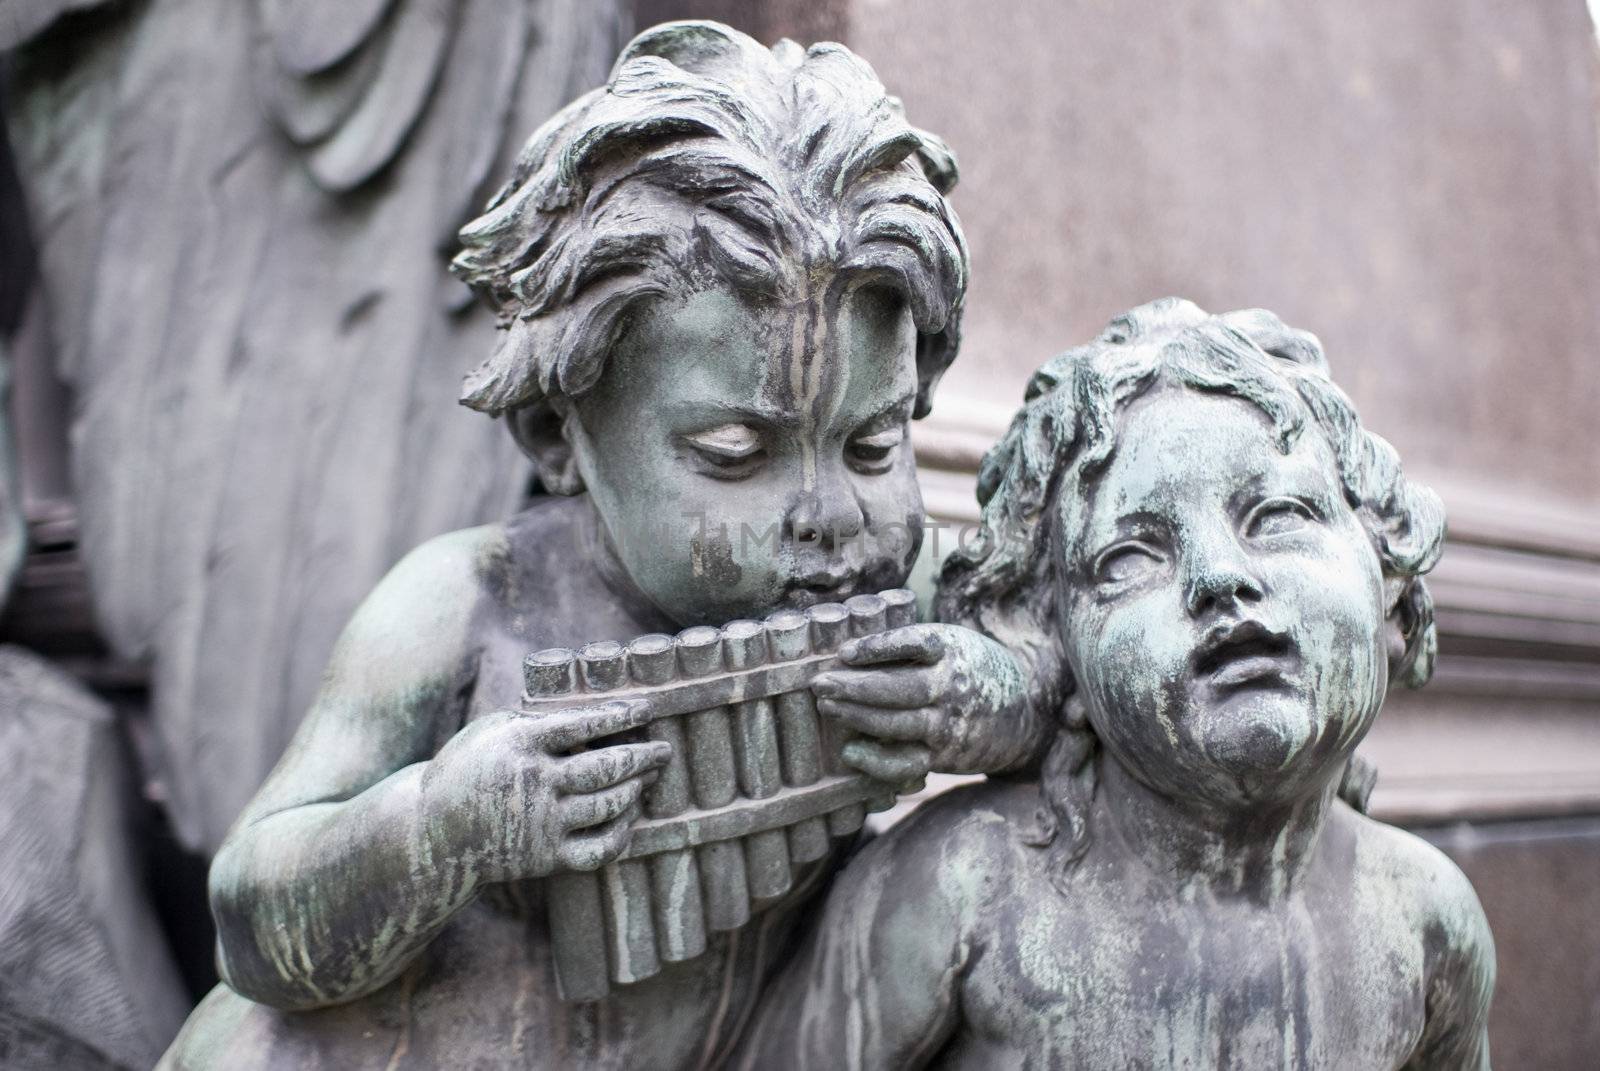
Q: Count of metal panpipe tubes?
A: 9